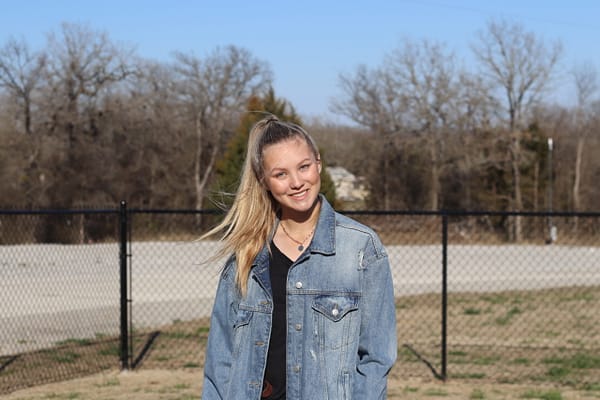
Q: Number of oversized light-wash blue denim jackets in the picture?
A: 1